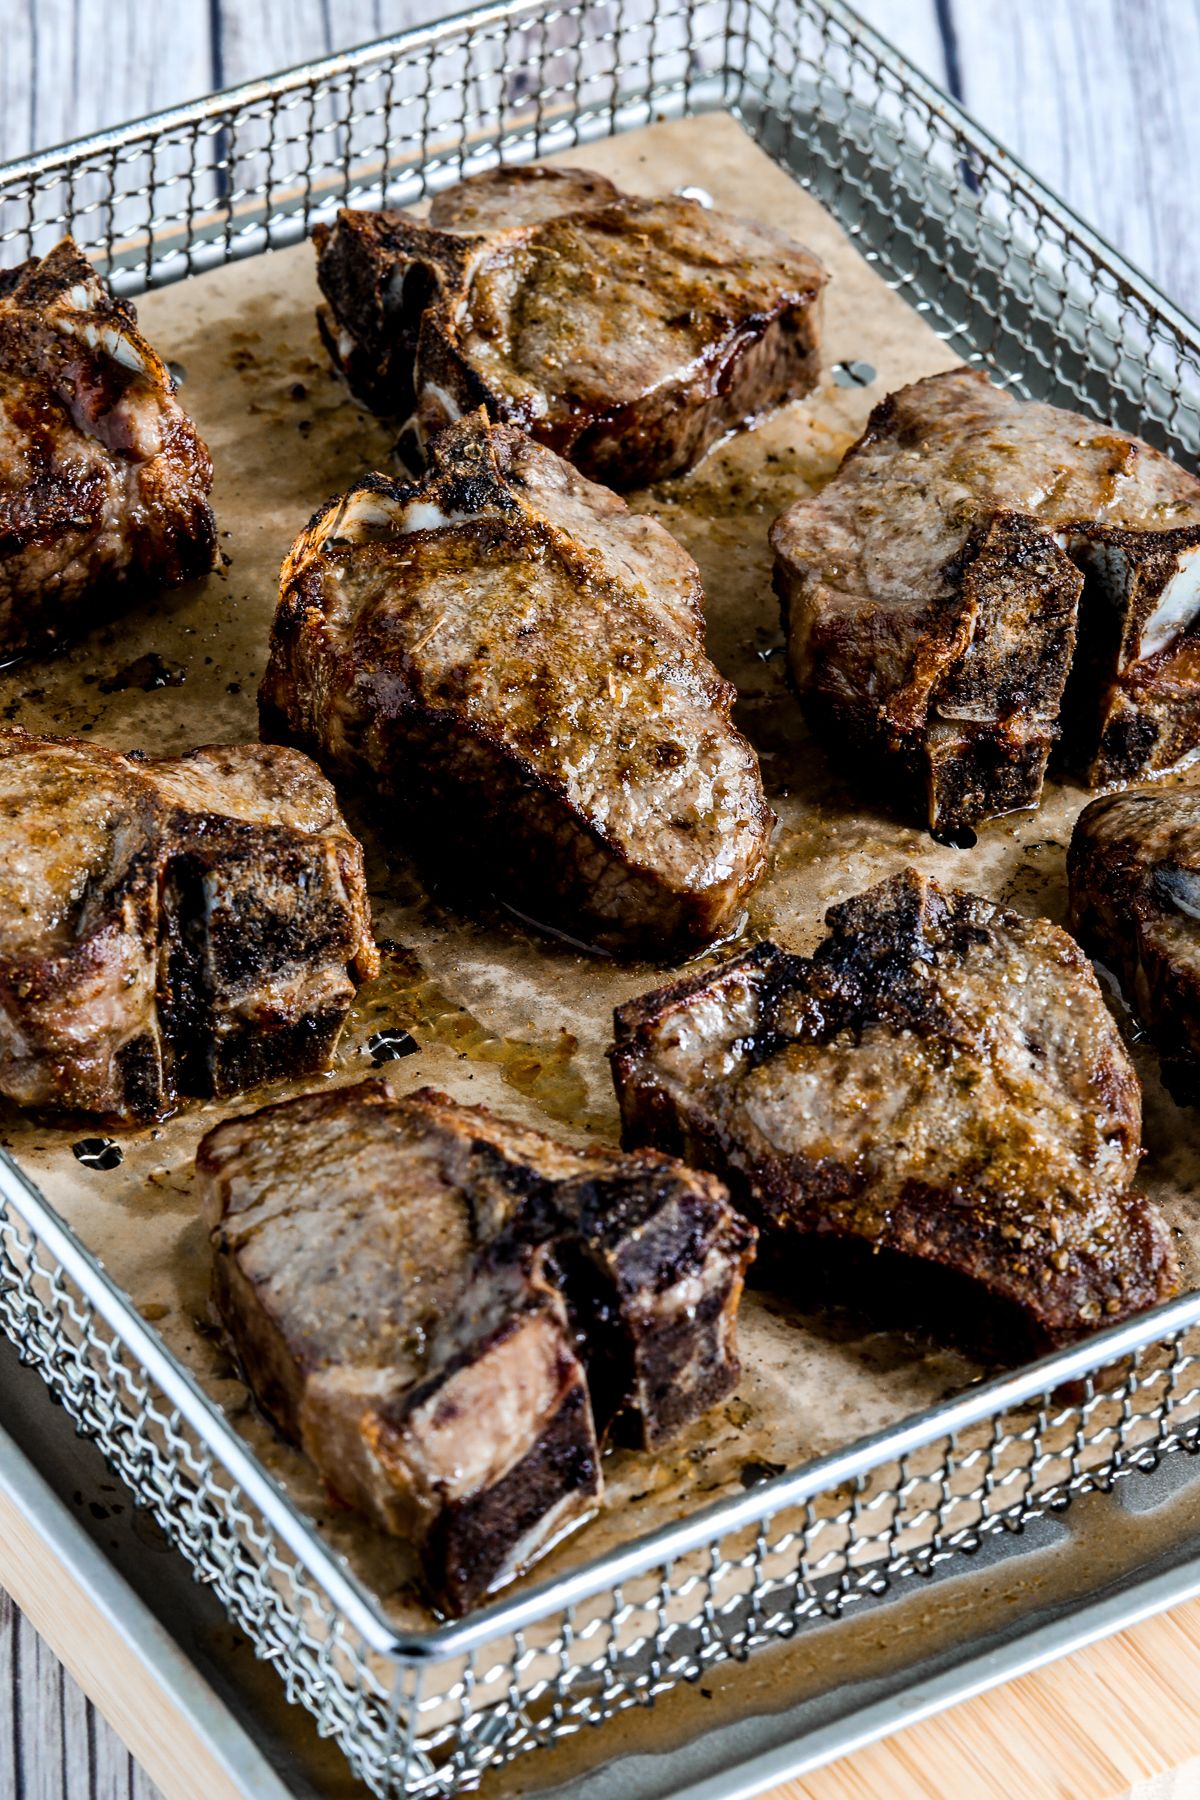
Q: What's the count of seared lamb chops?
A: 8